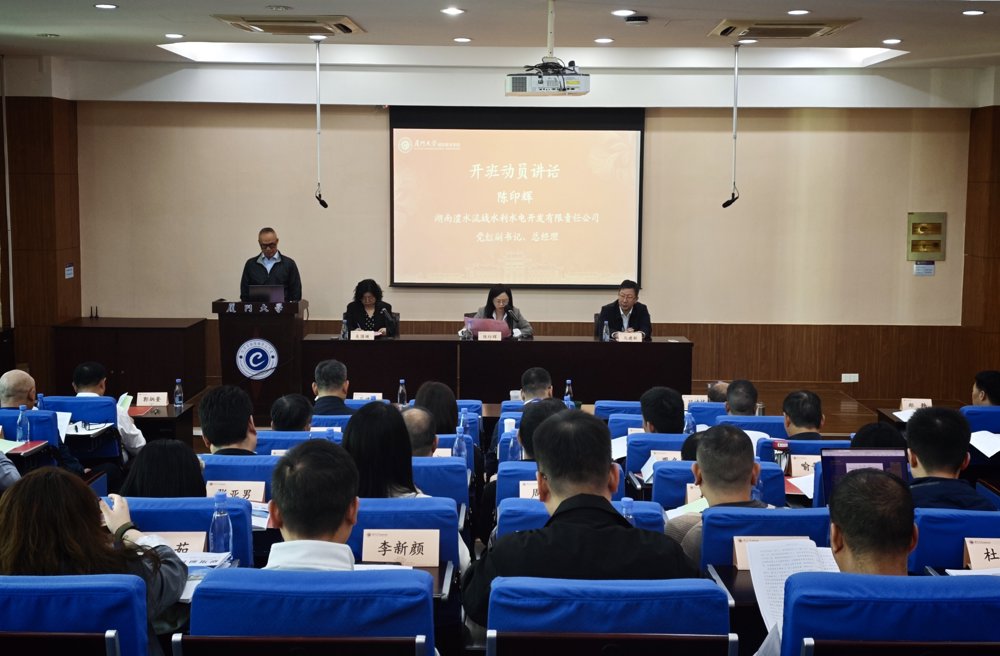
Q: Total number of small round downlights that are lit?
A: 11